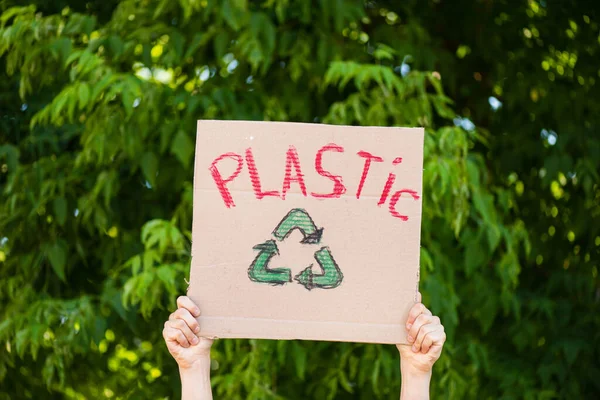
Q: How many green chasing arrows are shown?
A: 3